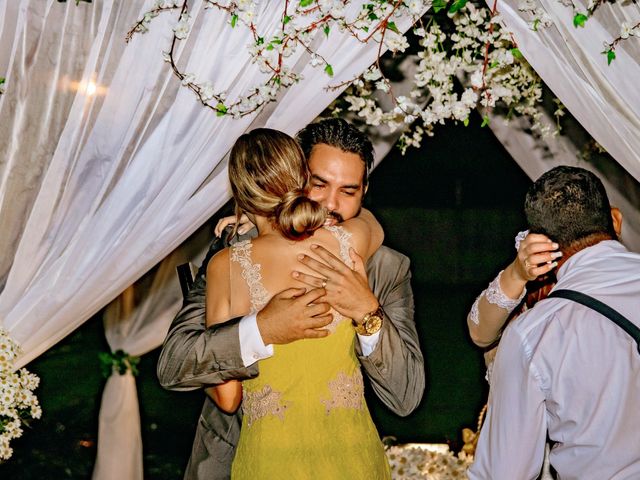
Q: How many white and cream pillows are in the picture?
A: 0